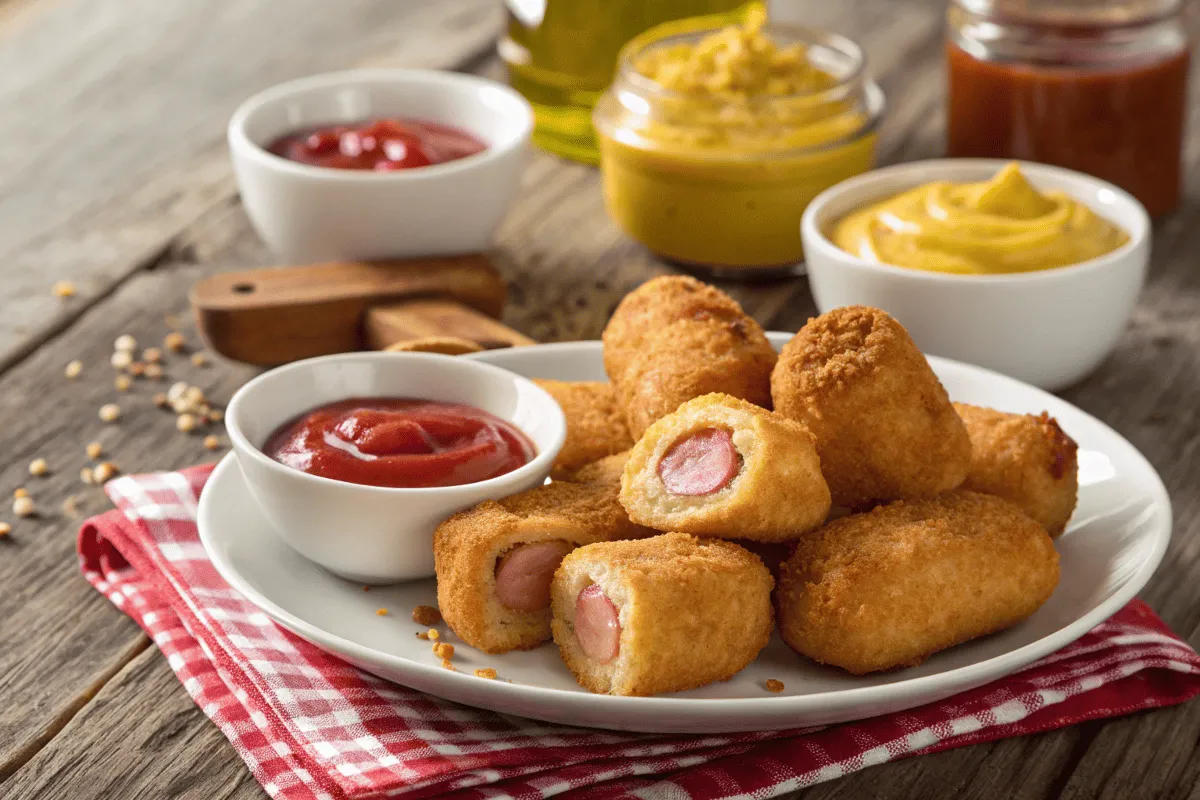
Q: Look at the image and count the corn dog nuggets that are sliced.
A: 3